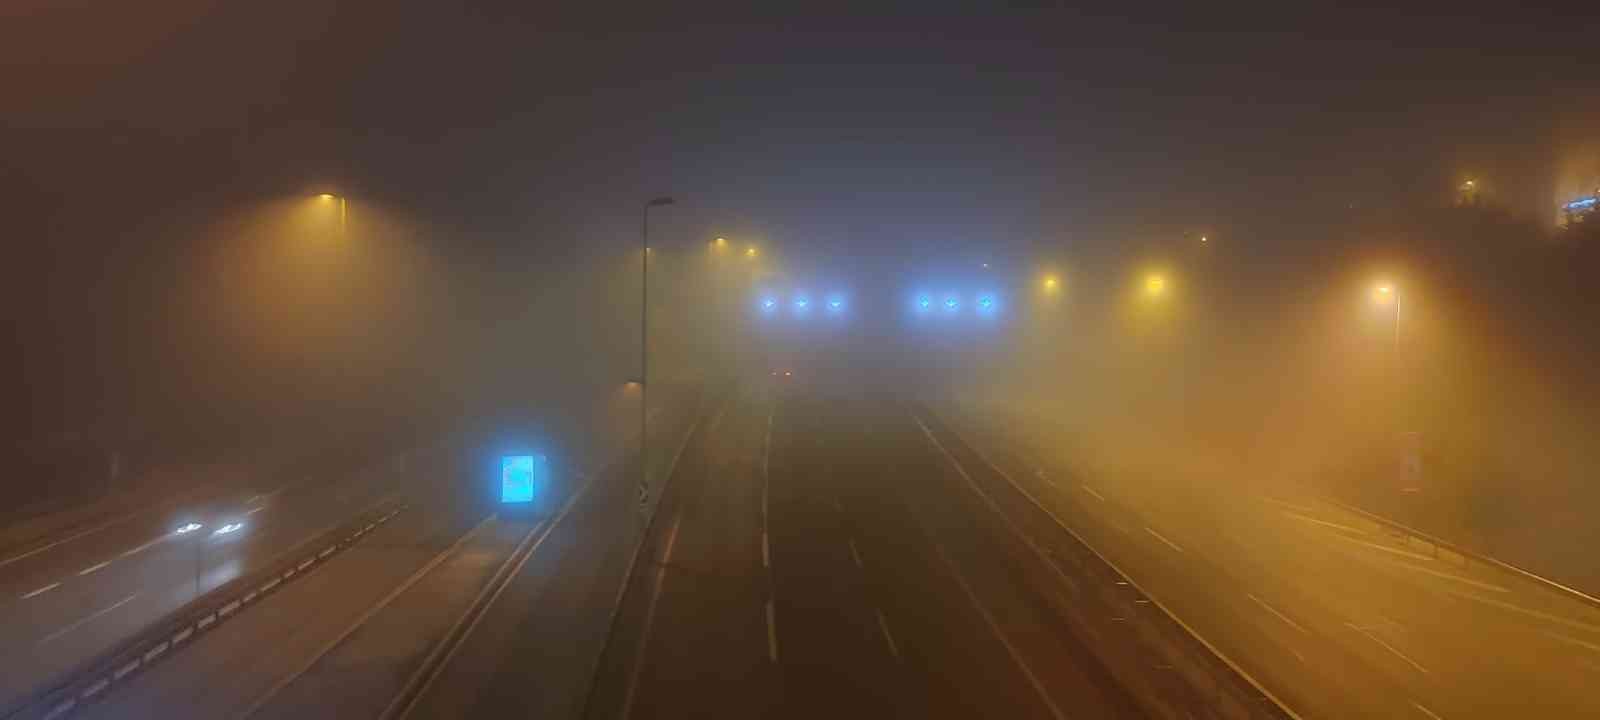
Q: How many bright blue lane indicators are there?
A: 6